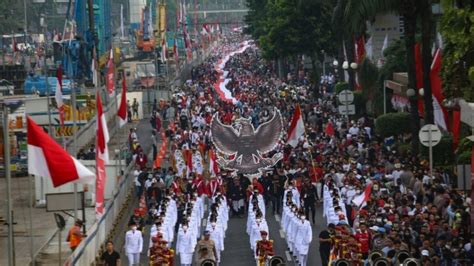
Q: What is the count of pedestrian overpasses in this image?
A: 1